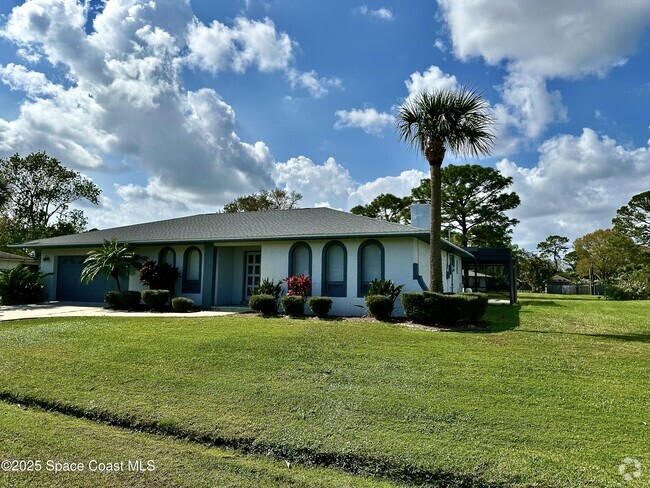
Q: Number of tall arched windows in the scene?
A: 5